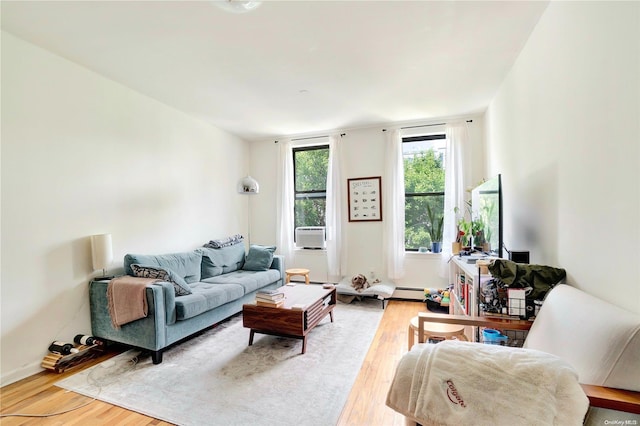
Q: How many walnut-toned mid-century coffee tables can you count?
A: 1